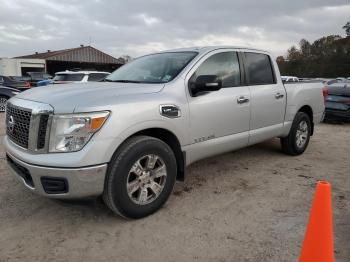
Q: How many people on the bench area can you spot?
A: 0